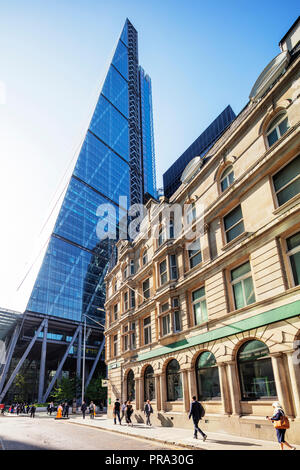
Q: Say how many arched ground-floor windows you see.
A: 5